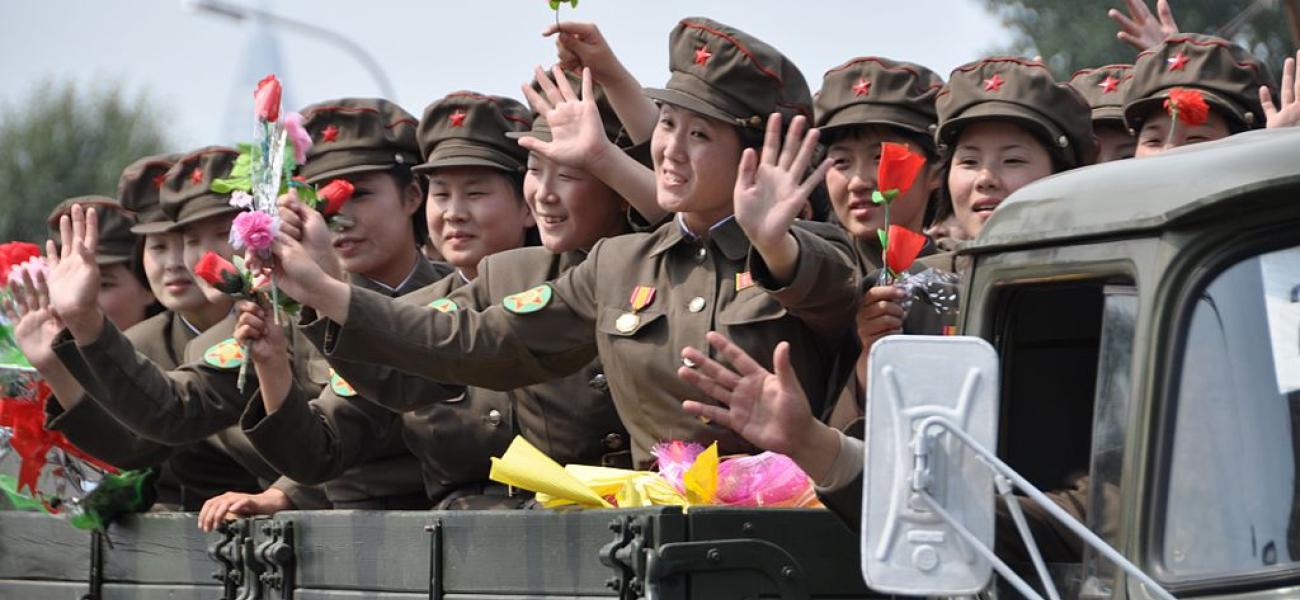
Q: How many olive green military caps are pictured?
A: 11